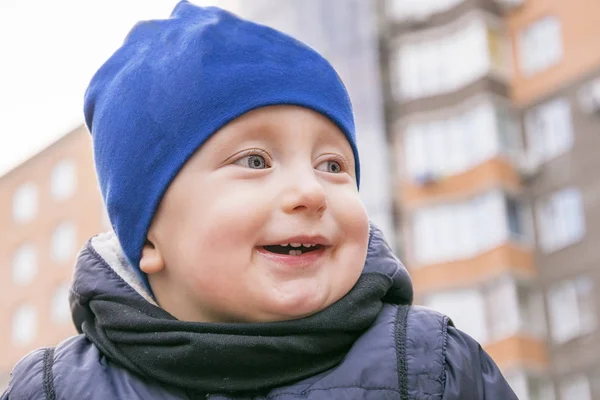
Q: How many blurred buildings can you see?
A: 2